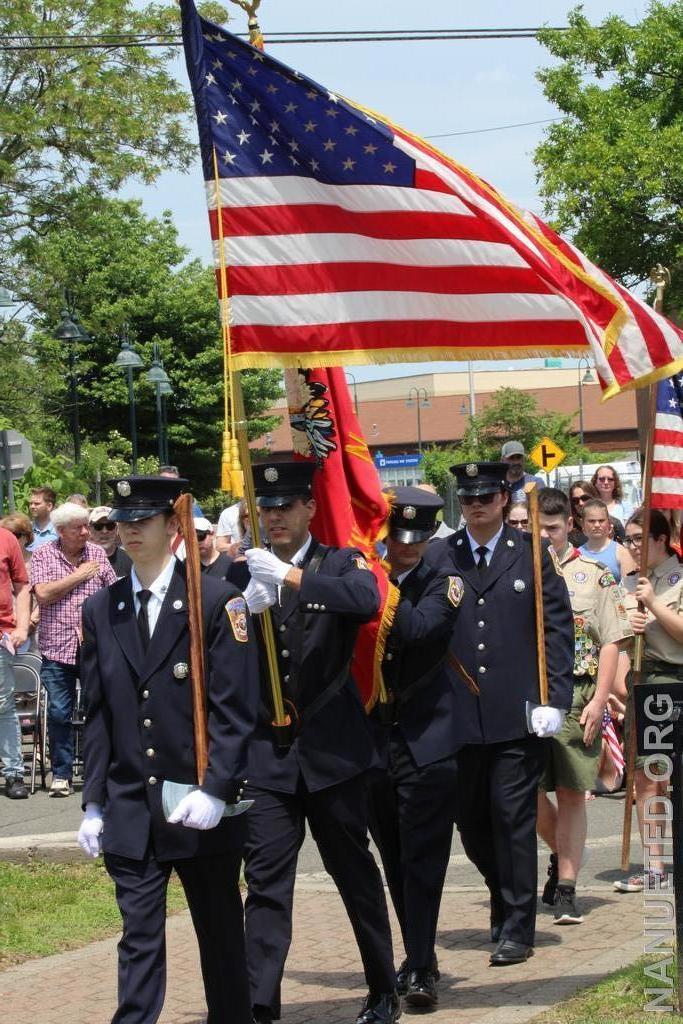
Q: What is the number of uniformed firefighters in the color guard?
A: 4